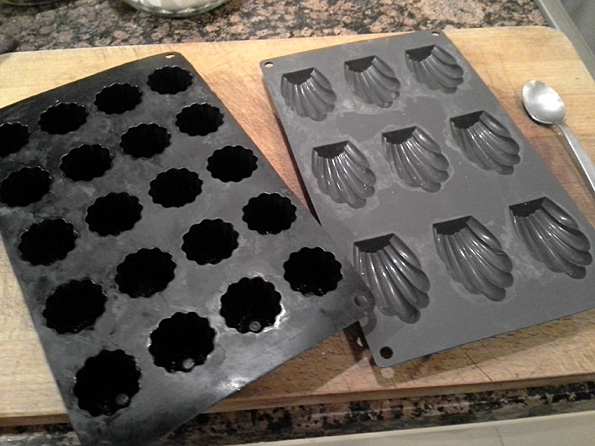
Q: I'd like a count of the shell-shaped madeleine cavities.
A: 9